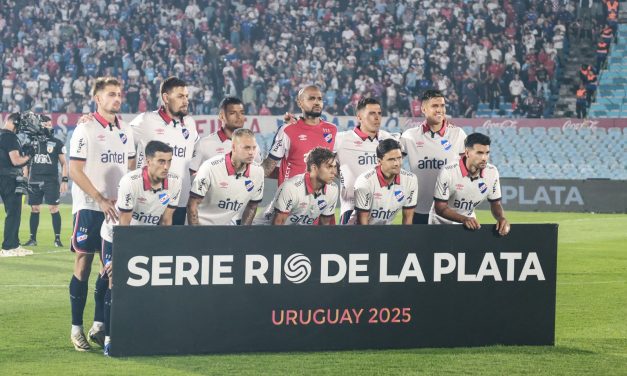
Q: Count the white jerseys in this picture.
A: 10